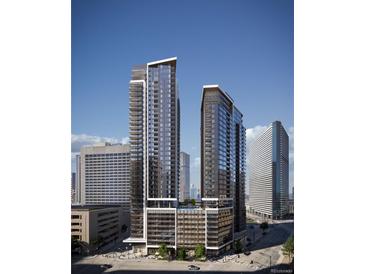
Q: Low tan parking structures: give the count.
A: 1